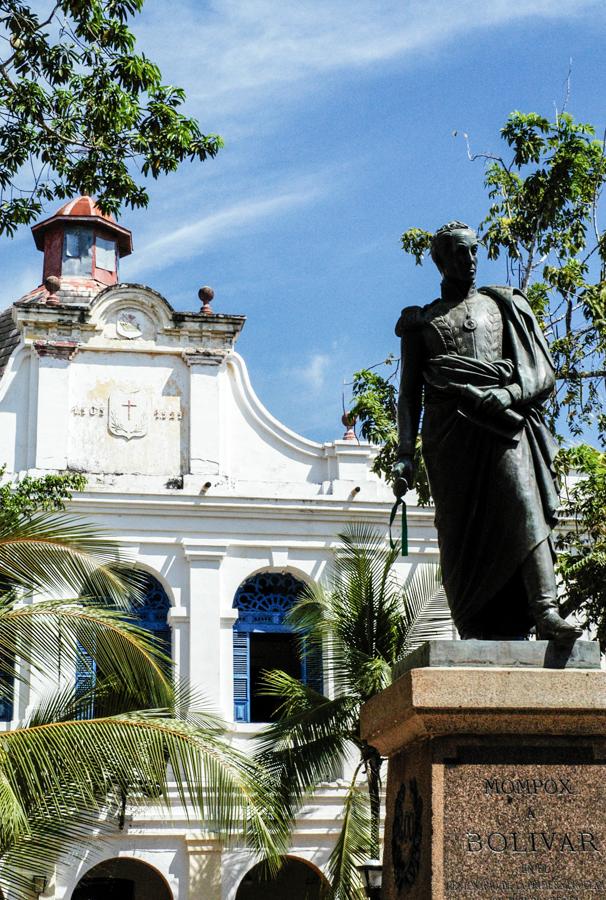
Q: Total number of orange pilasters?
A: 0